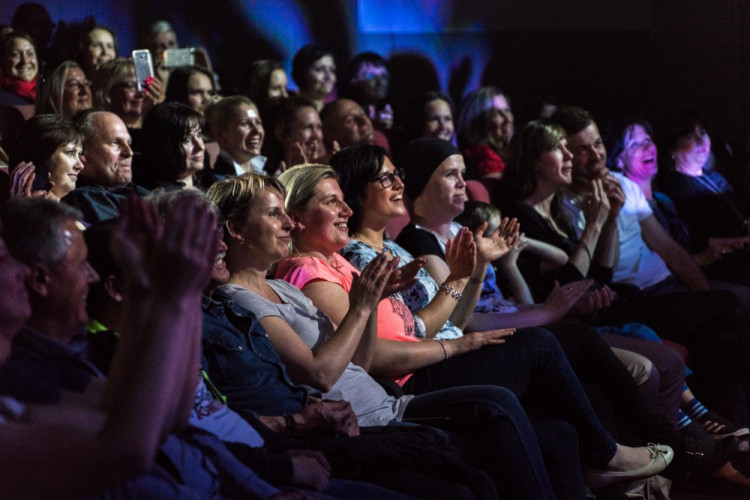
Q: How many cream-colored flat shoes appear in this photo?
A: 1